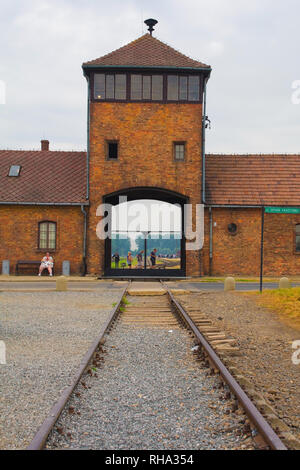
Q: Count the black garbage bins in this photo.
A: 0